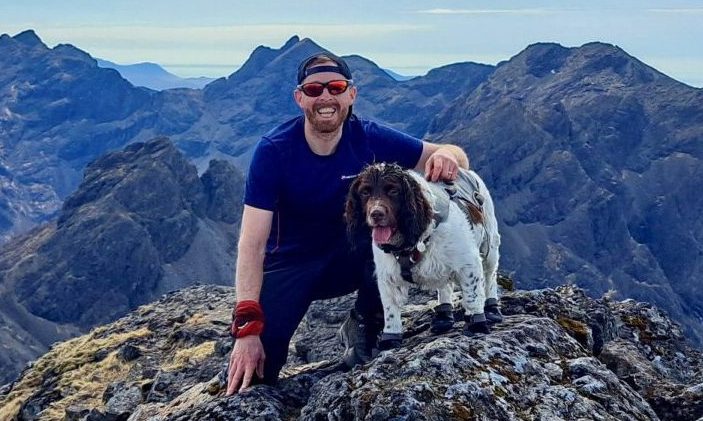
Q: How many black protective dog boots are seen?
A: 4